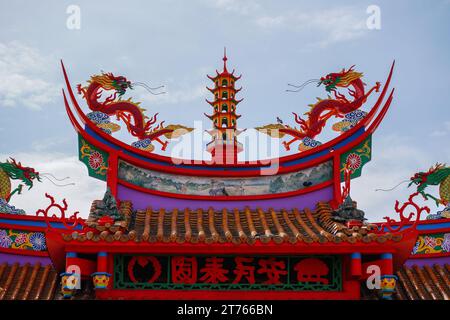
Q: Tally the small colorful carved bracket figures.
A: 3